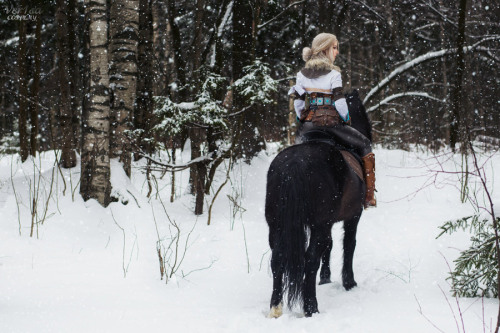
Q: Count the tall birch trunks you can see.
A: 2